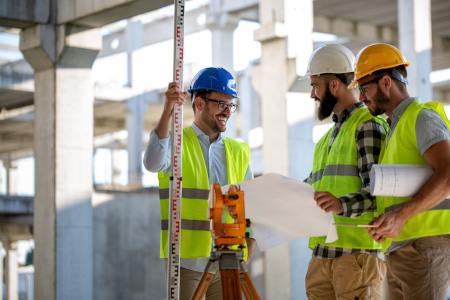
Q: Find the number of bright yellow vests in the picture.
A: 3